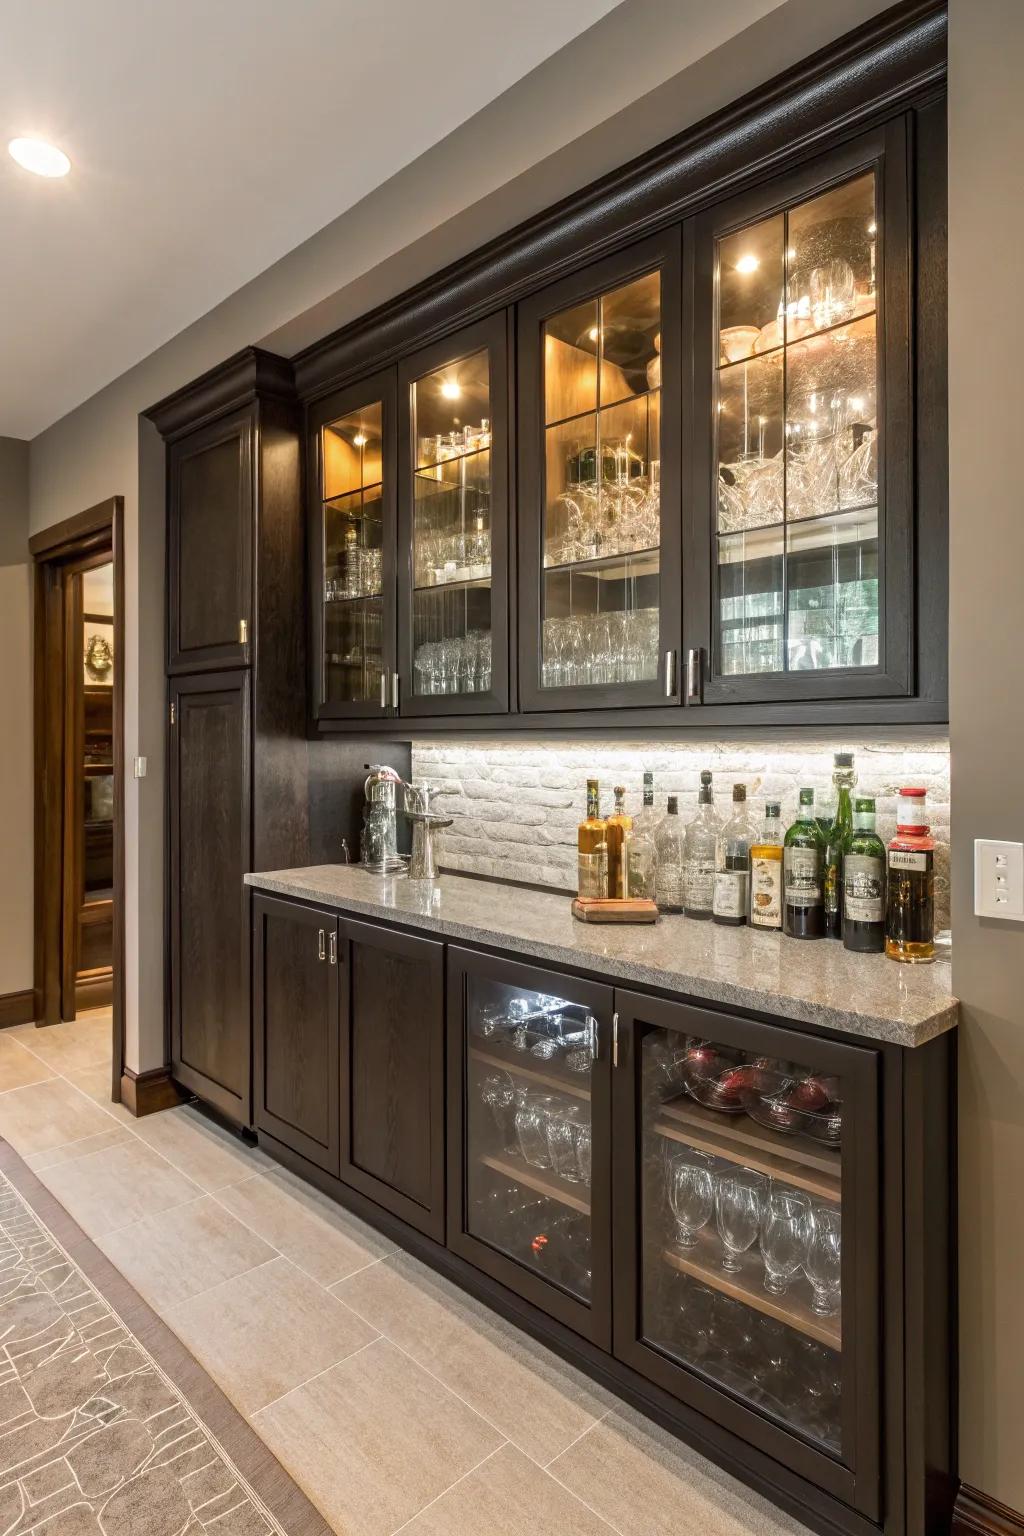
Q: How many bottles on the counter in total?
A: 11